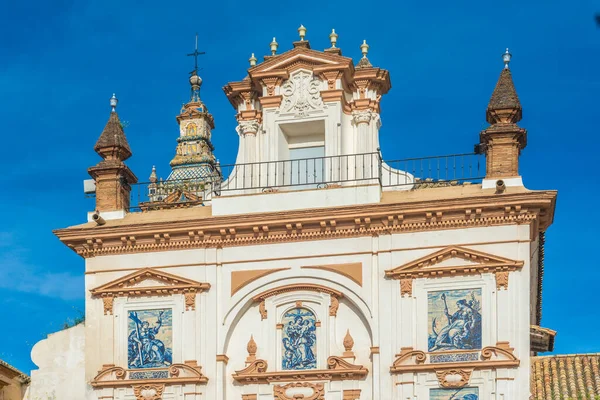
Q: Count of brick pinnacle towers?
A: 2